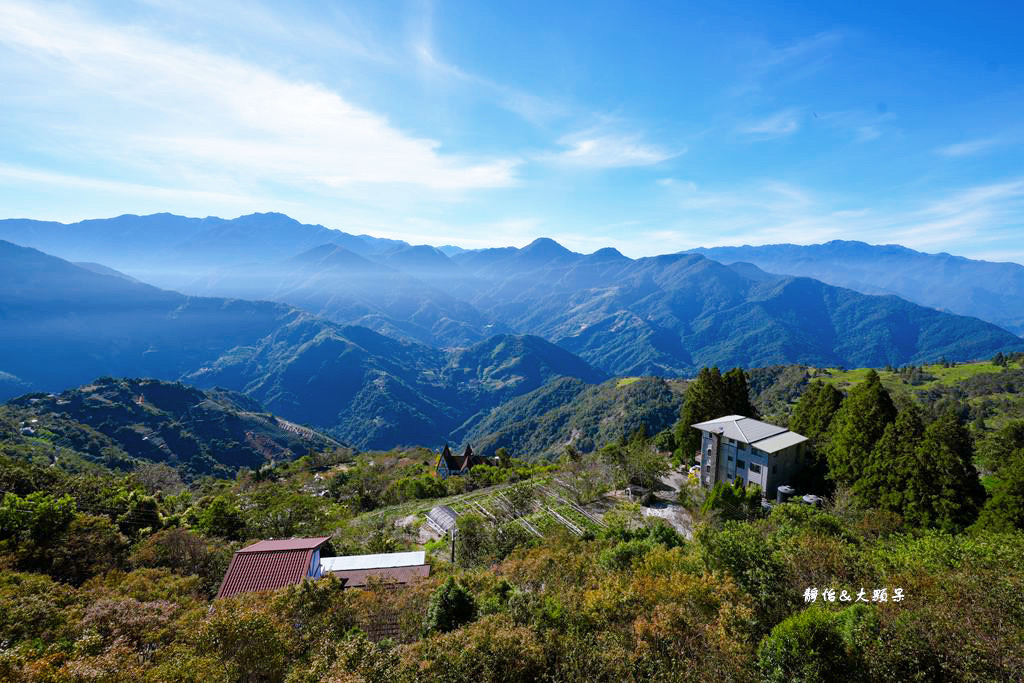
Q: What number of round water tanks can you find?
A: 2